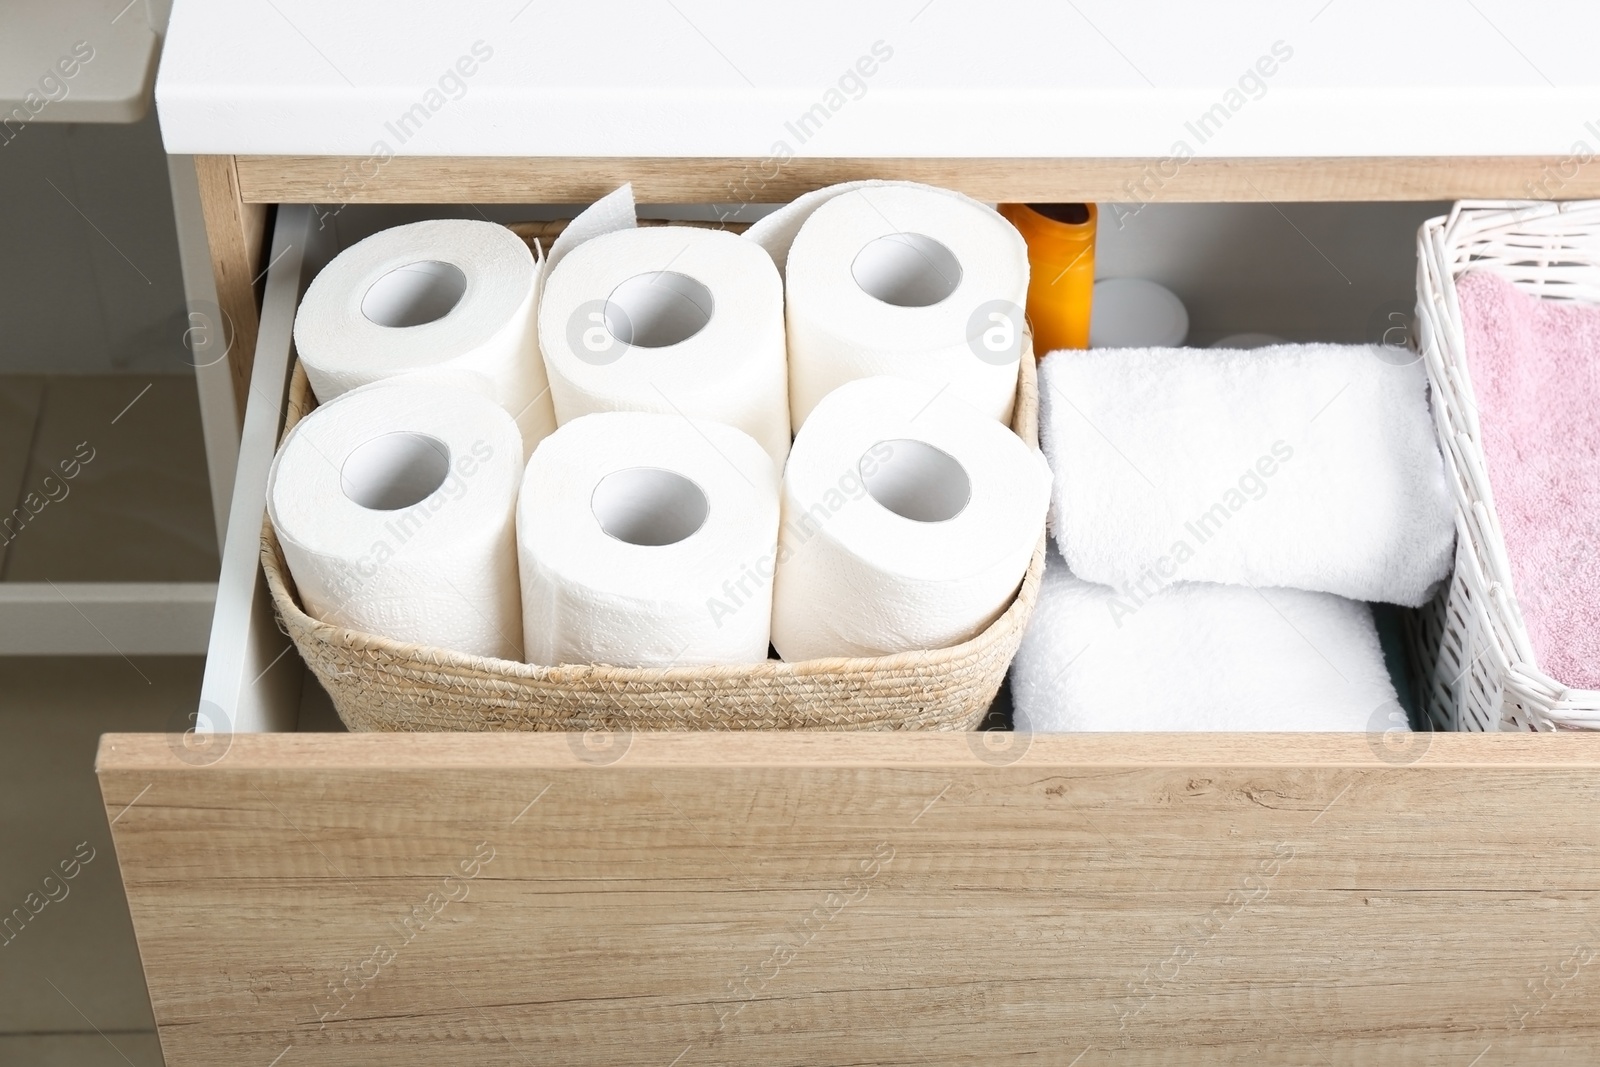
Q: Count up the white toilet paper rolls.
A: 6